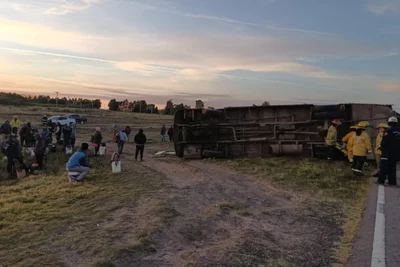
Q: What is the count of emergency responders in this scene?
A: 5